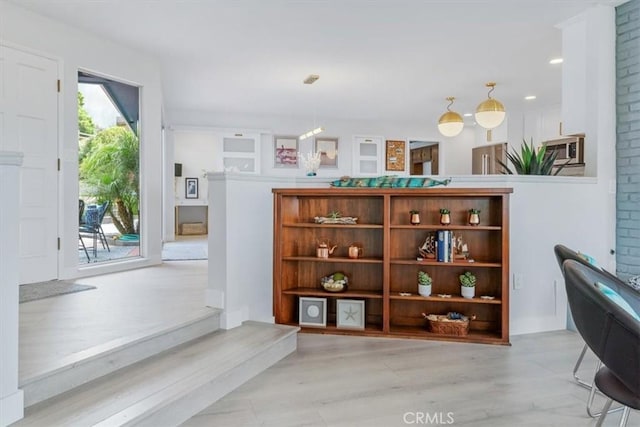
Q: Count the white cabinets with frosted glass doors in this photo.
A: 2